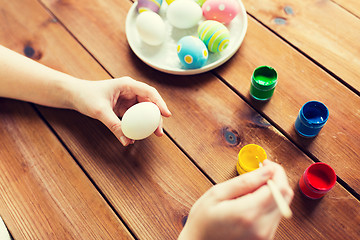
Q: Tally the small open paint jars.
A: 4